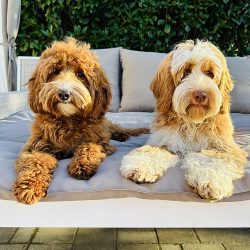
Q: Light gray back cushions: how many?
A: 3